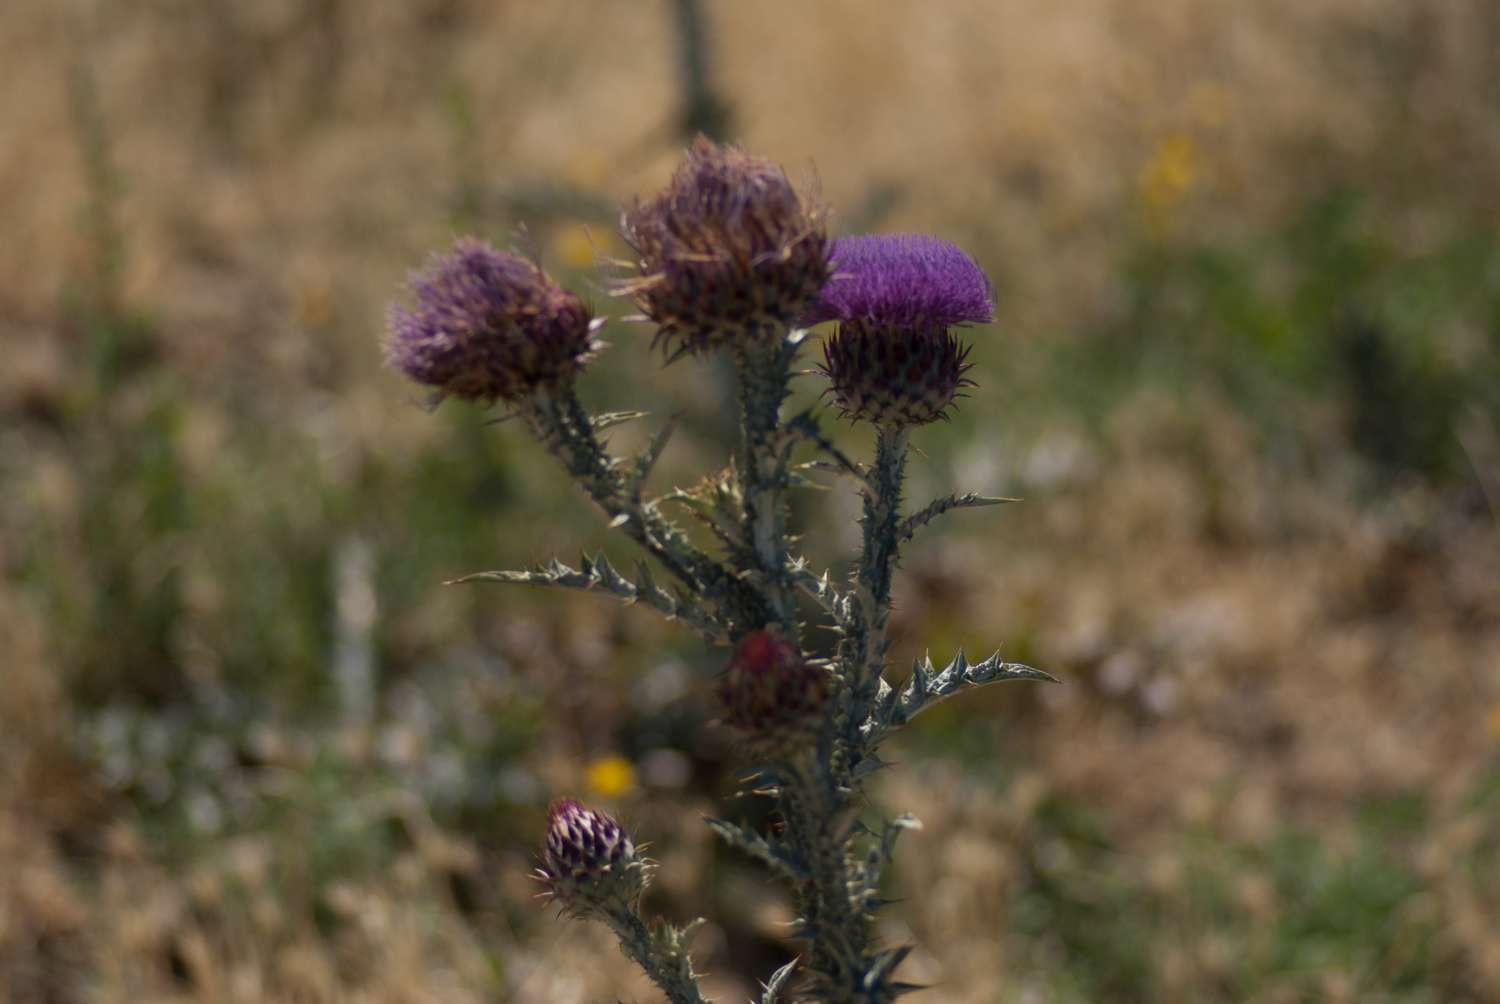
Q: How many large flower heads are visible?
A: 3